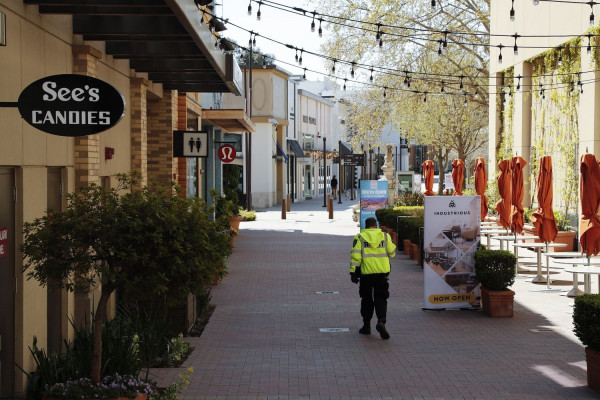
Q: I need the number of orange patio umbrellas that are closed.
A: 7